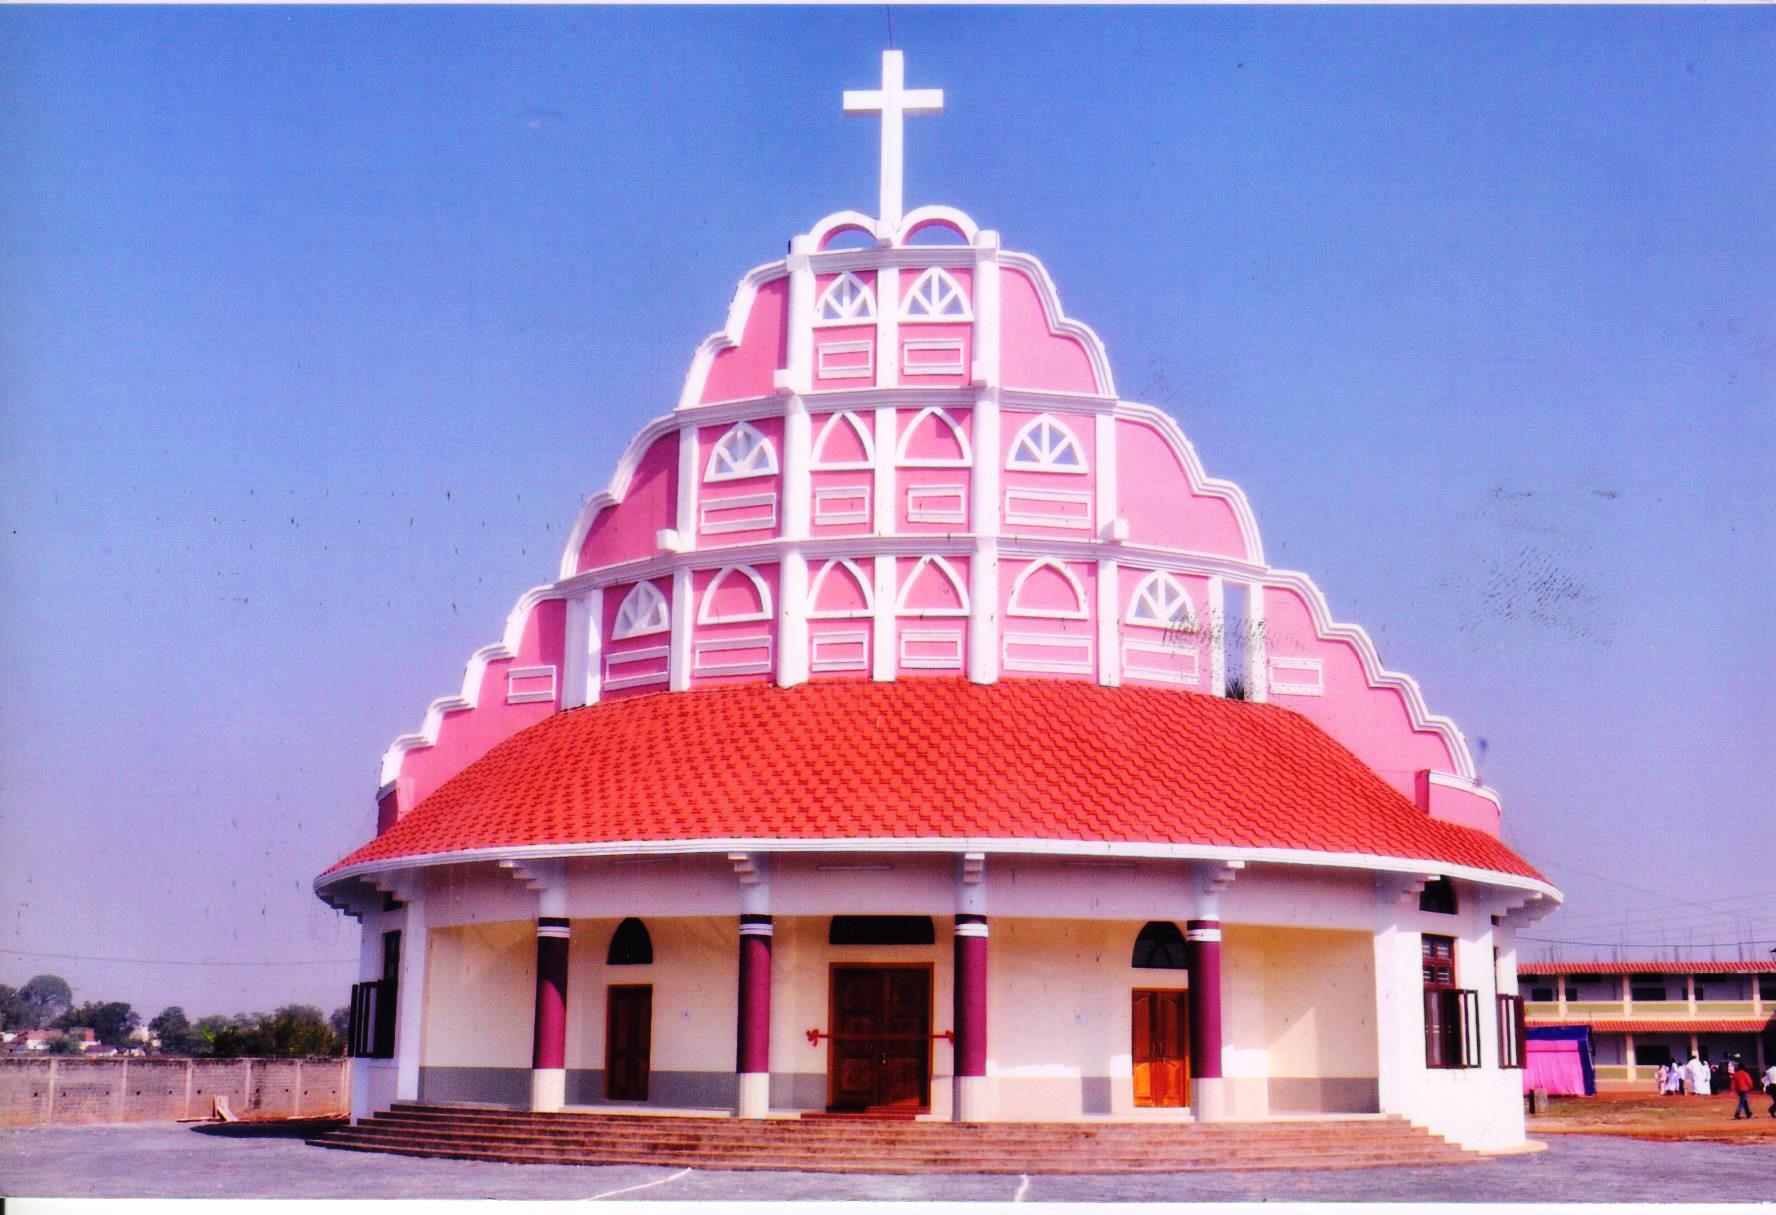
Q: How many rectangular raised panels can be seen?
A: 14